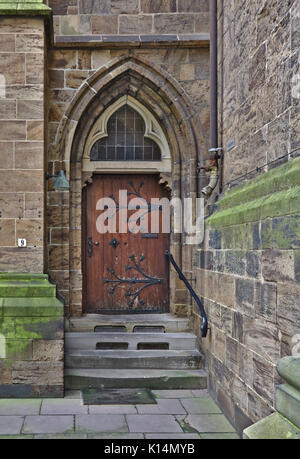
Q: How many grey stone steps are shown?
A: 4